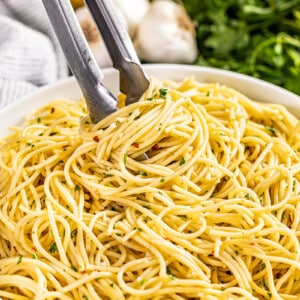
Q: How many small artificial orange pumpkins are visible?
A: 0